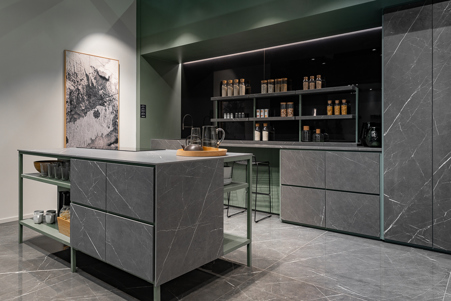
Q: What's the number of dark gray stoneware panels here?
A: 11